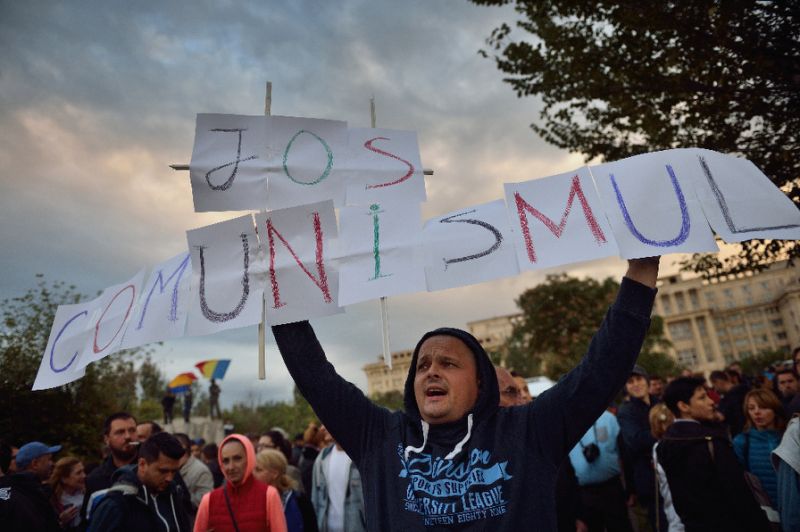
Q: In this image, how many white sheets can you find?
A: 13